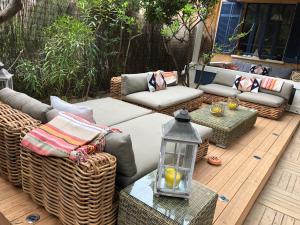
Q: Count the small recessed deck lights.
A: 4